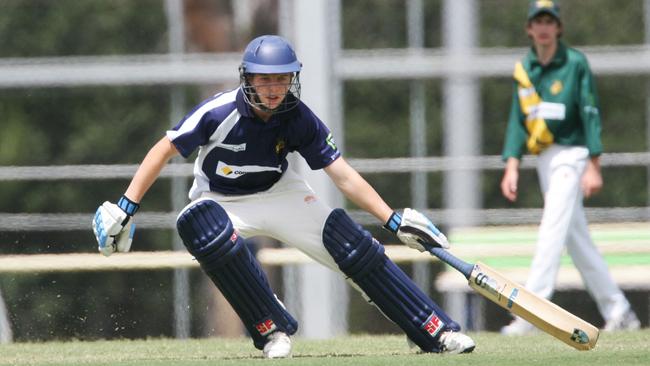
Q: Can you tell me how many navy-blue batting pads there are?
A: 2